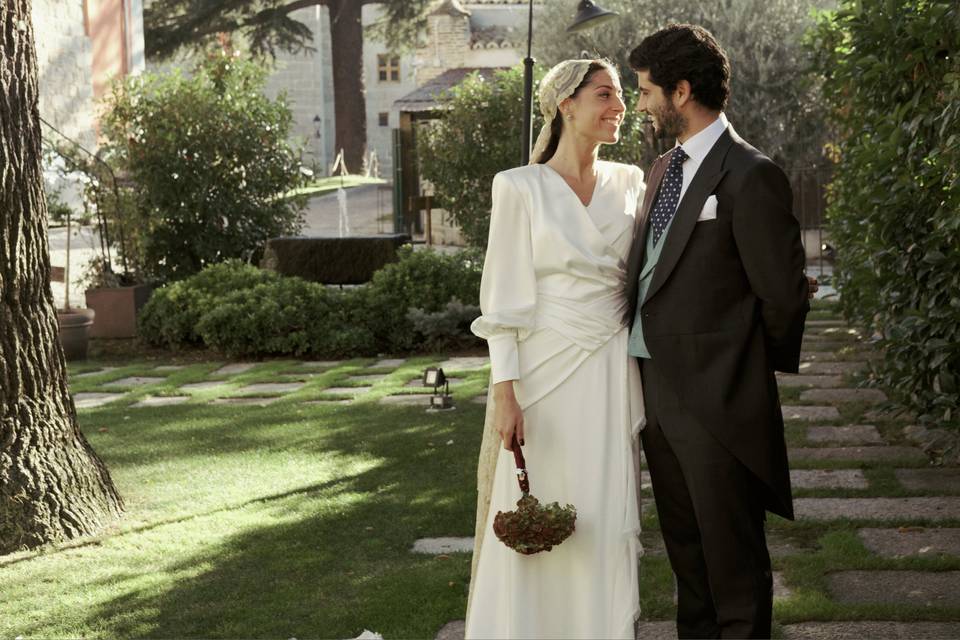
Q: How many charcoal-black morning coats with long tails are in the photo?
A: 1